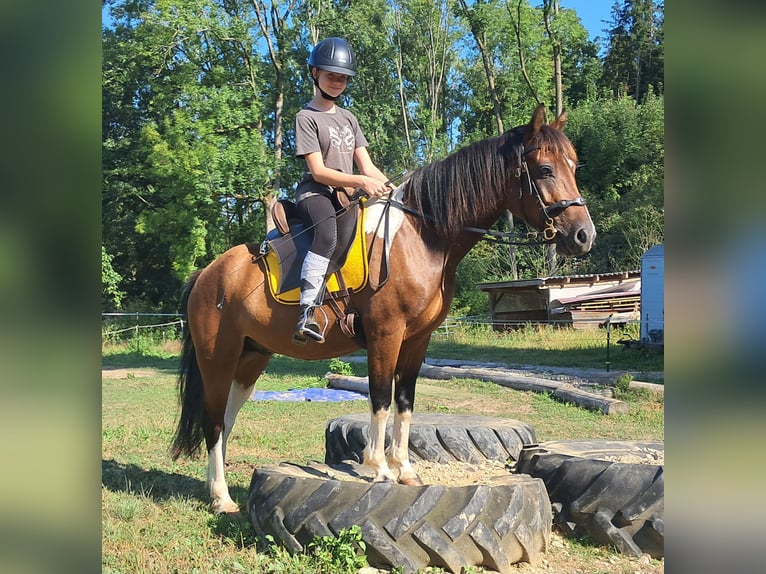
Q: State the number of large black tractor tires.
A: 3